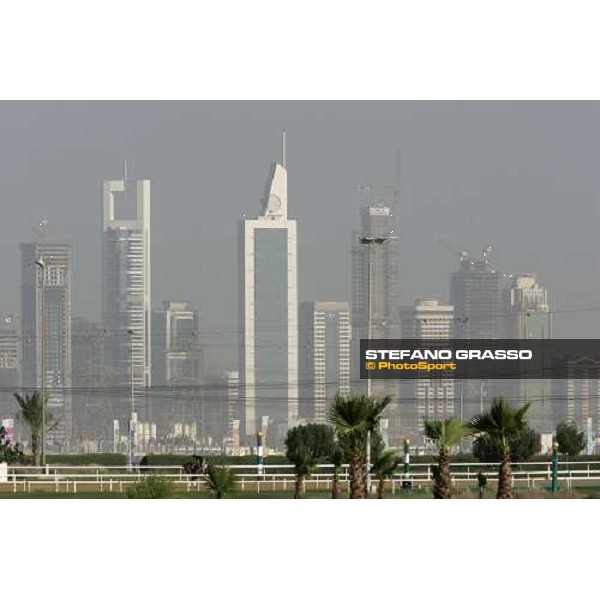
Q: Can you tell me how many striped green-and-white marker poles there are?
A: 2